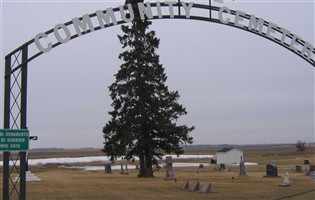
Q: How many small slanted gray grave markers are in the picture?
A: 3